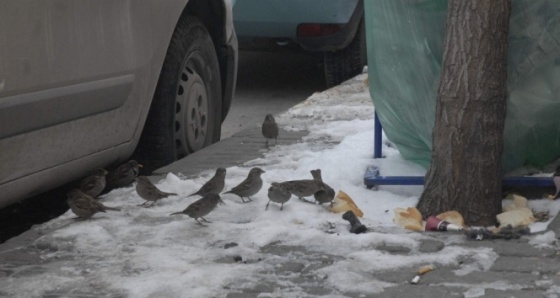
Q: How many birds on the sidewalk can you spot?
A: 11